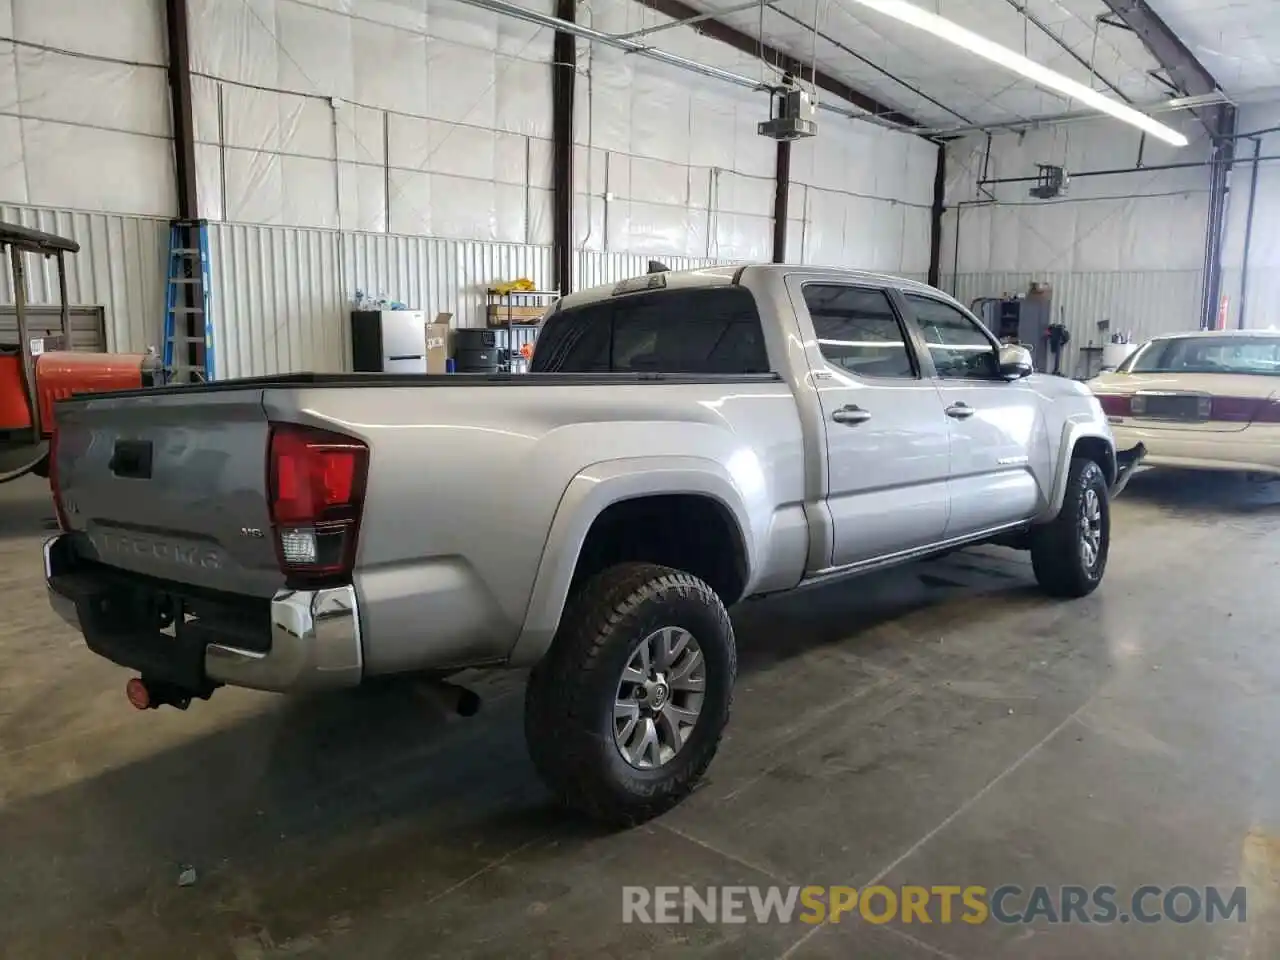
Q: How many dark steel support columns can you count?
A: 5